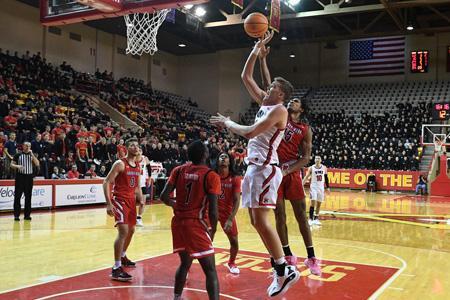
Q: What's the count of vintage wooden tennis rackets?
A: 0